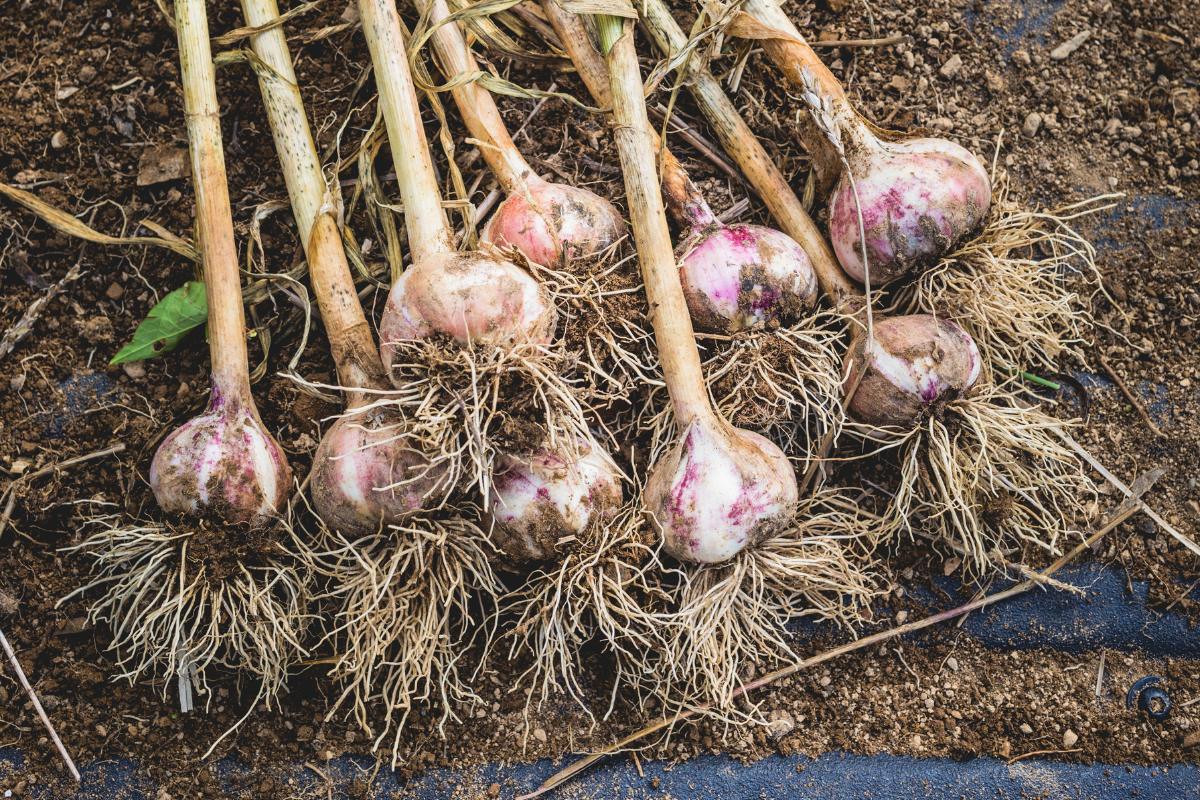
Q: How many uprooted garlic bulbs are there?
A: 9